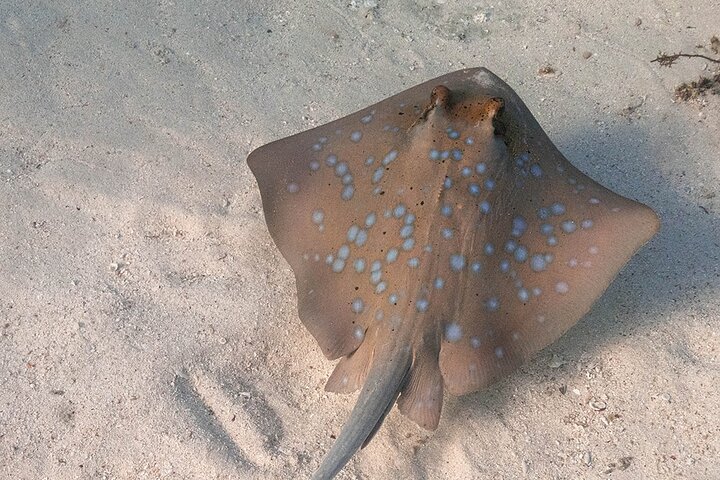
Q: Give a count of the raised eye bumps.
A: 2